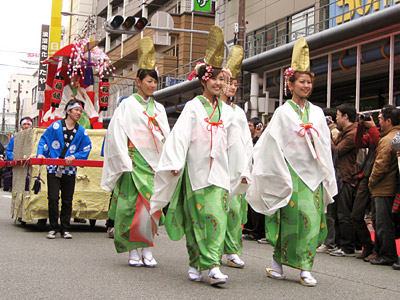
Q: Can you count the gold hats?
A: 4